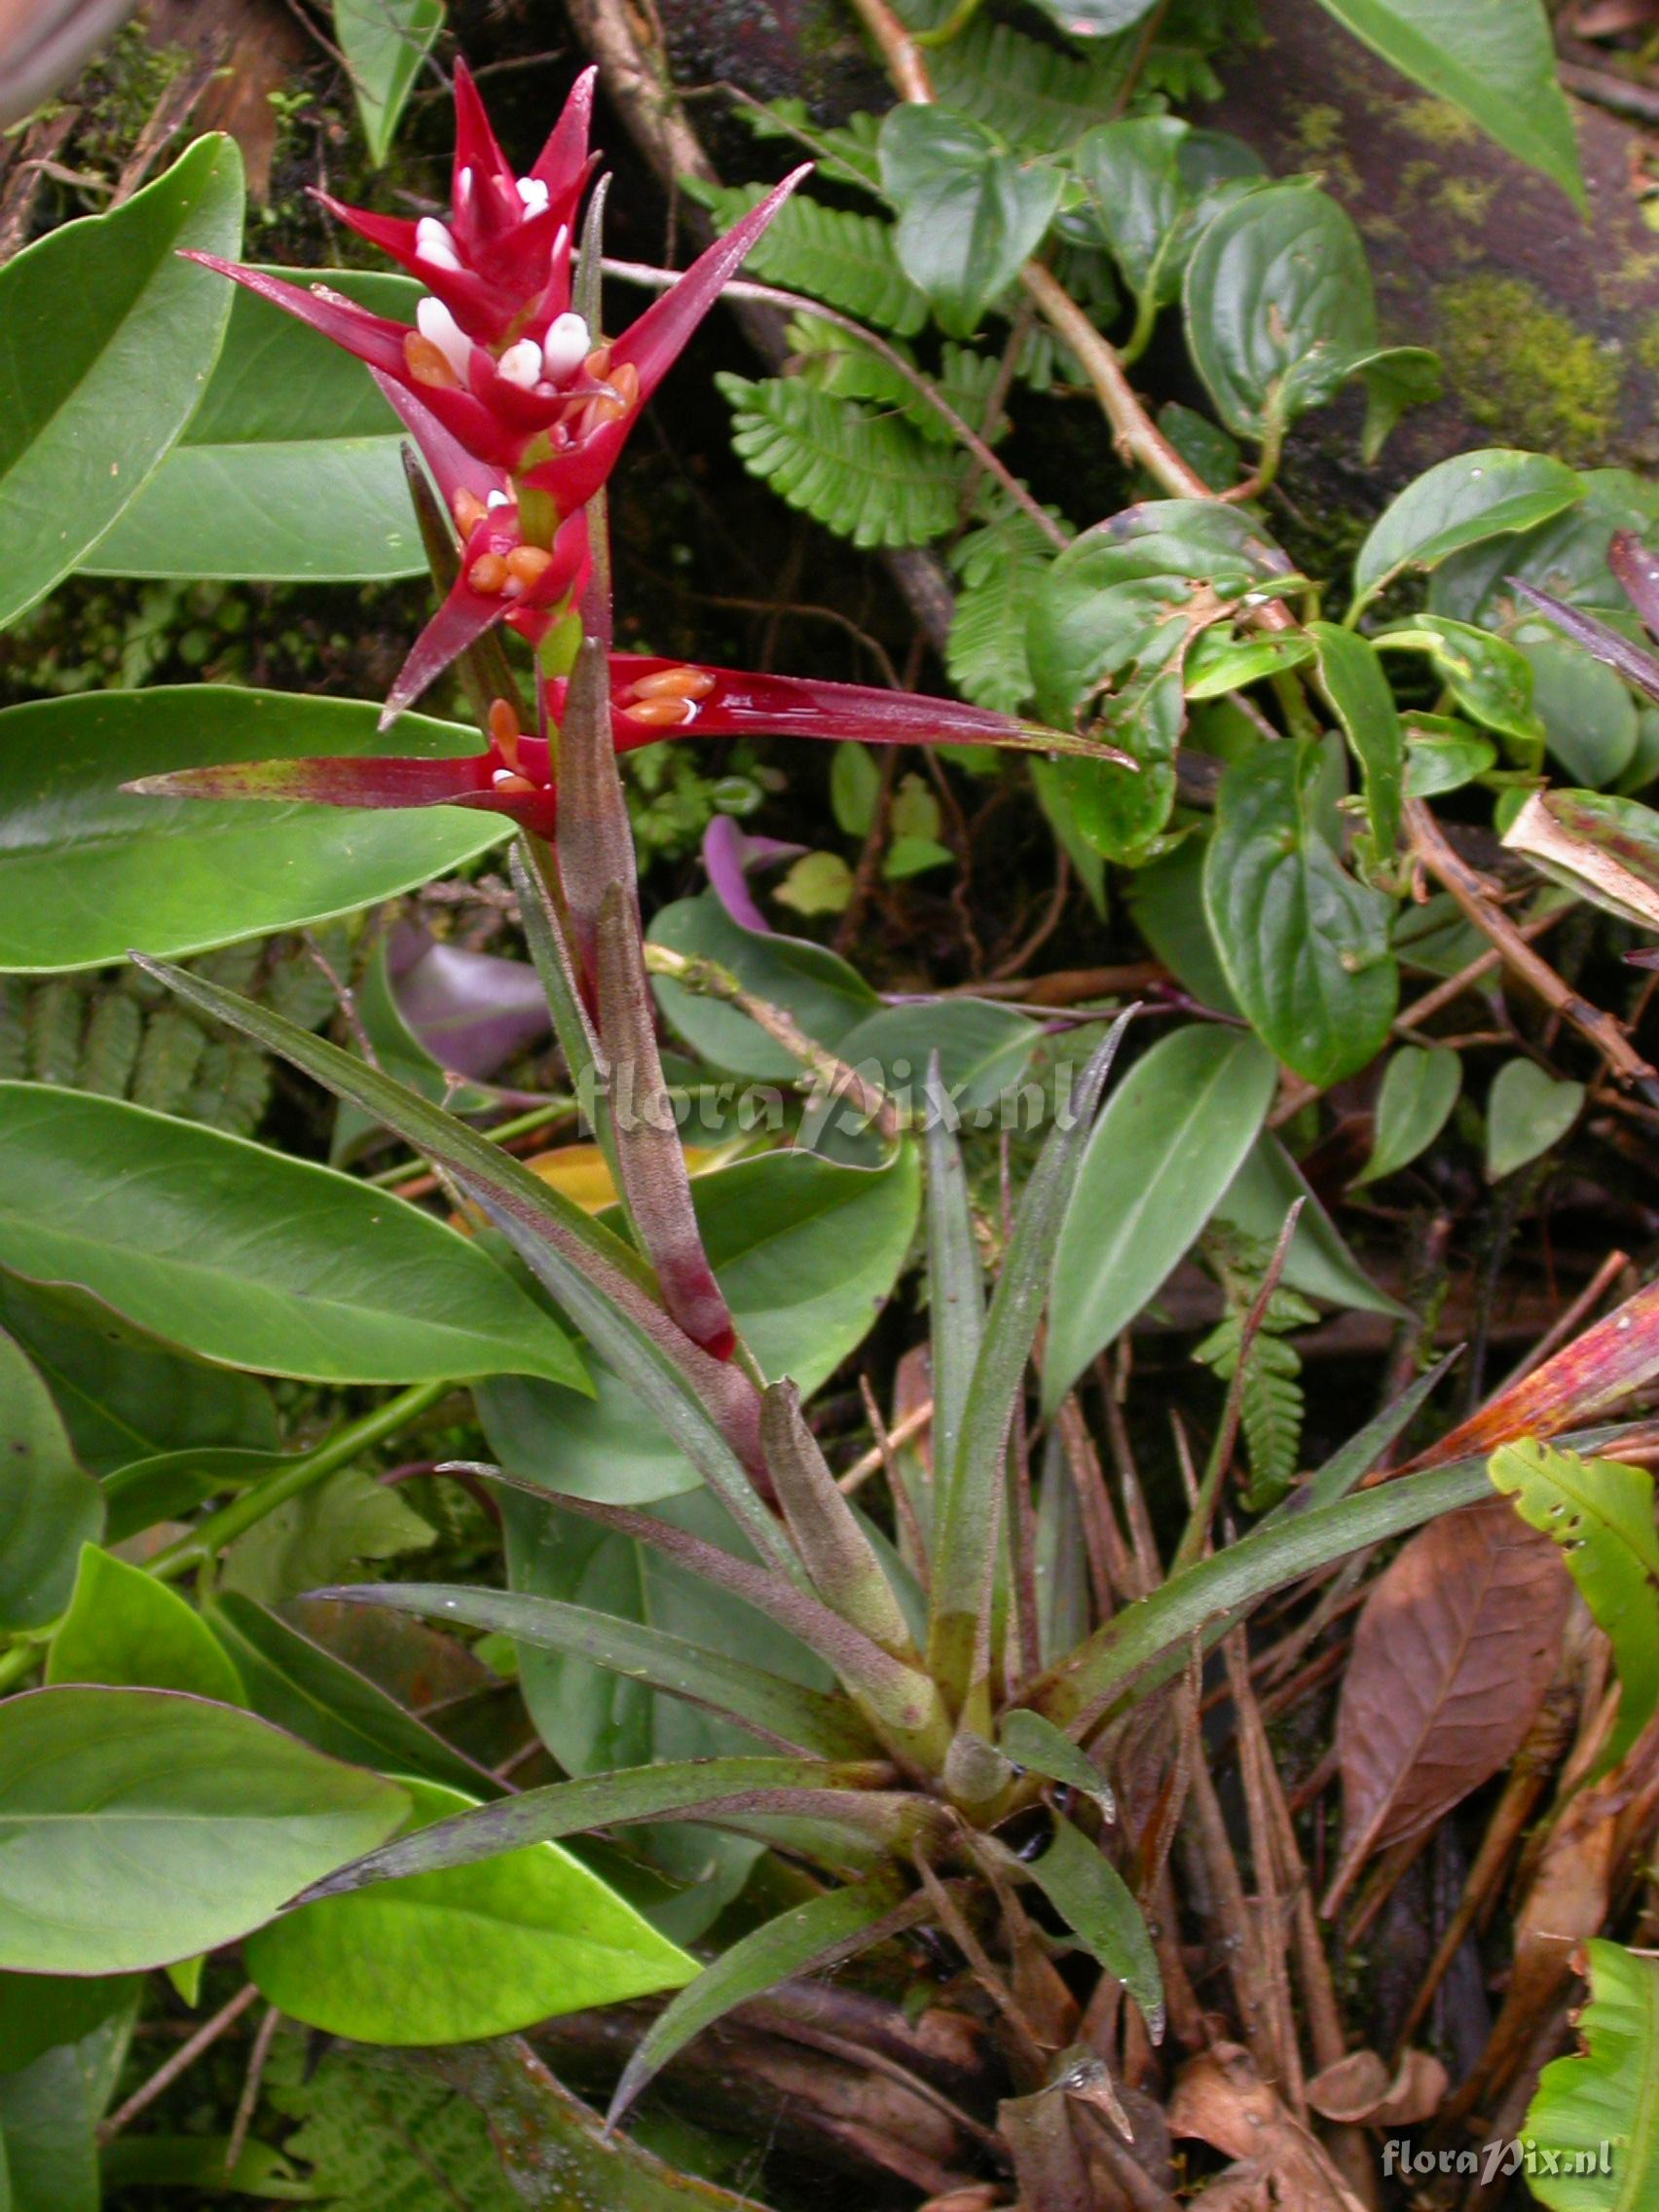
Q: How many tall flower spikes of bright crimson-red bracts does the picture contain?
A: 1